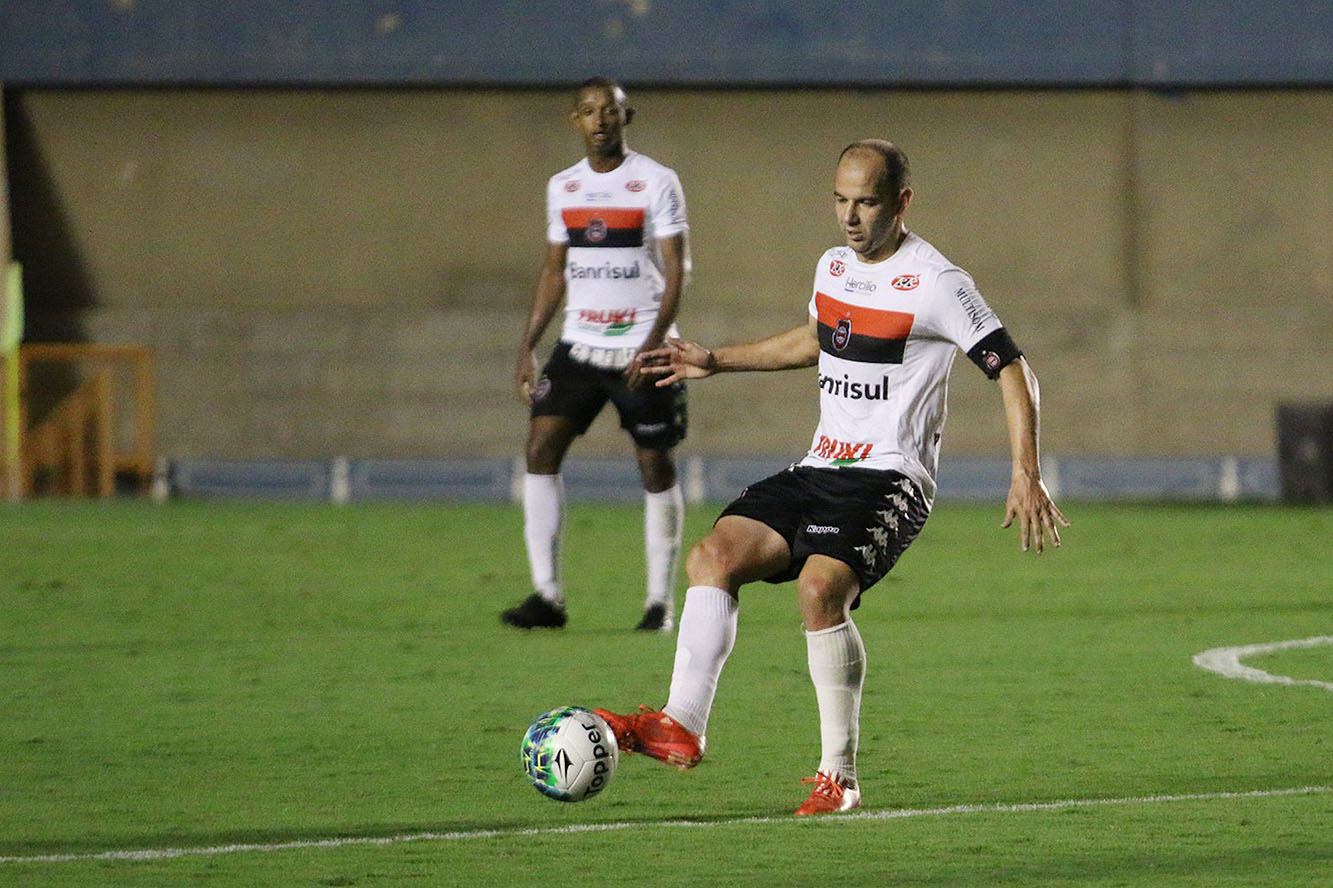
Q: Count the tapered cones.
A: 0